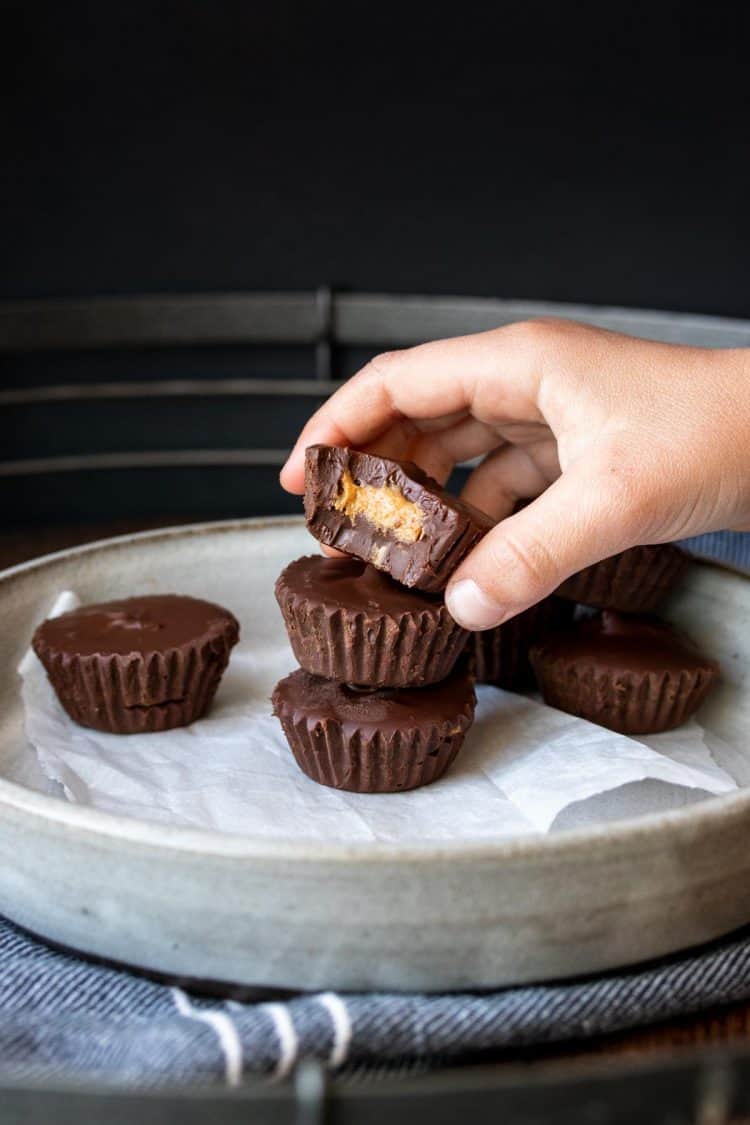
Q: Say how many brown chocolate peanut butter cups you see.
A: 7